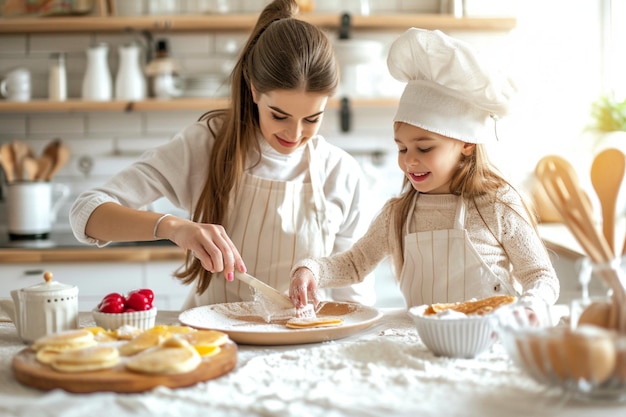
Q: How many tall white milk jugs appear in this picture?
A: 2